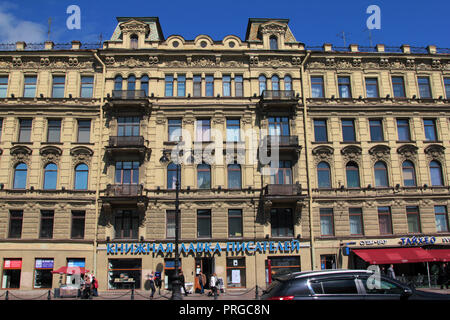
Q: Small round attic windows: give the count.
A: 3